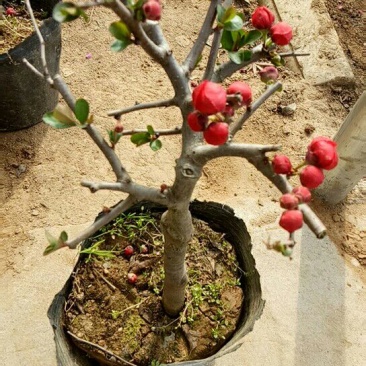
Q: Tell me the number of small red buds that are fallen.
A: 2